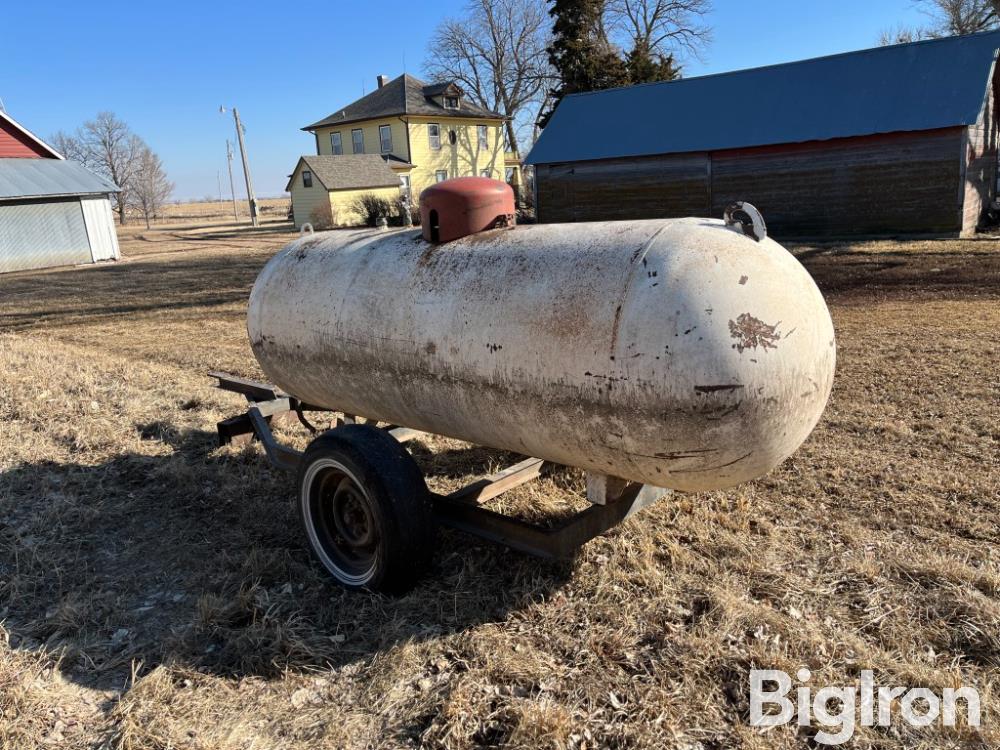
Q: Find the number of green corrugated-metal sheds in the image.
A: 0